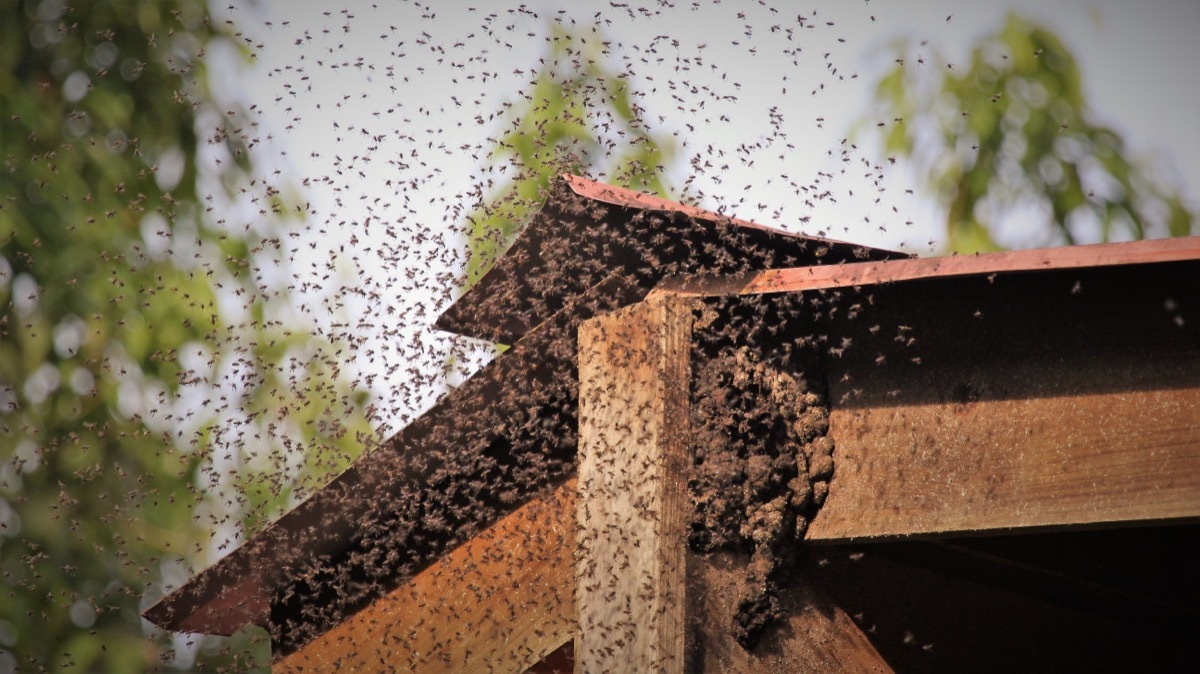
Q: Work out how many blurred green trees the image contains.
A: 3